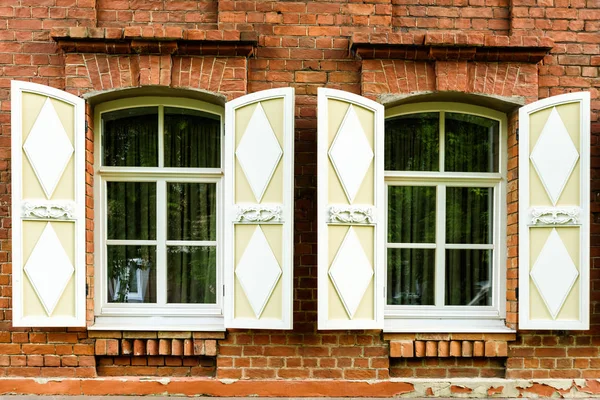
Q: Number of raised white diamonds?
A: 8